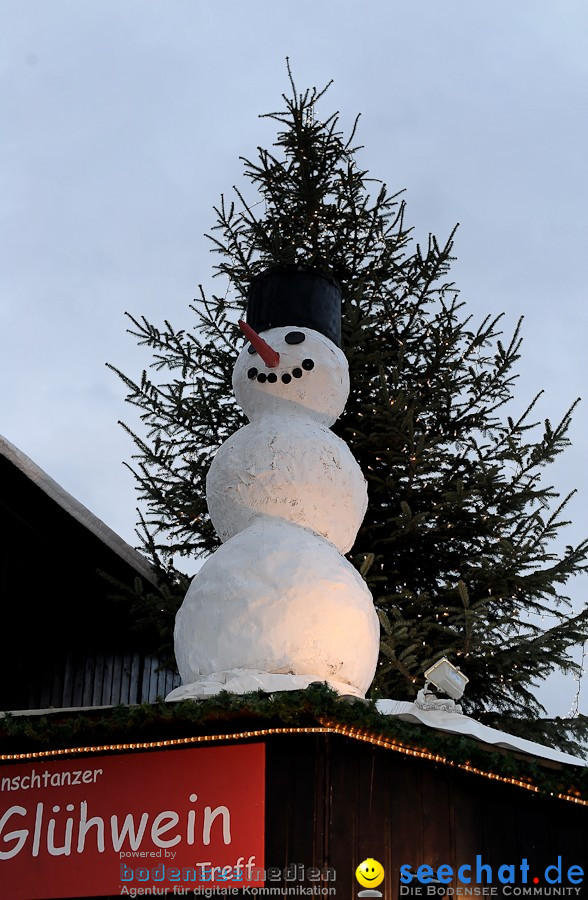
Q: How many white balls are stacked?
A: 3